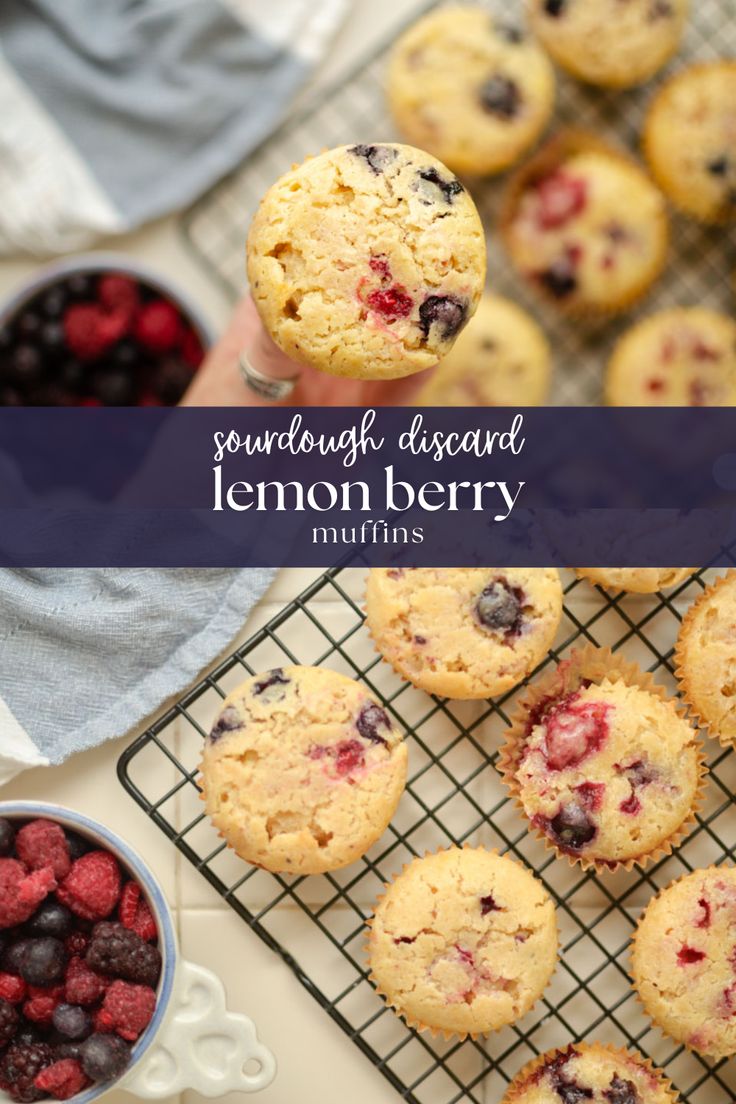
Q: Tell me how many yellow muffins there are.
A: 15